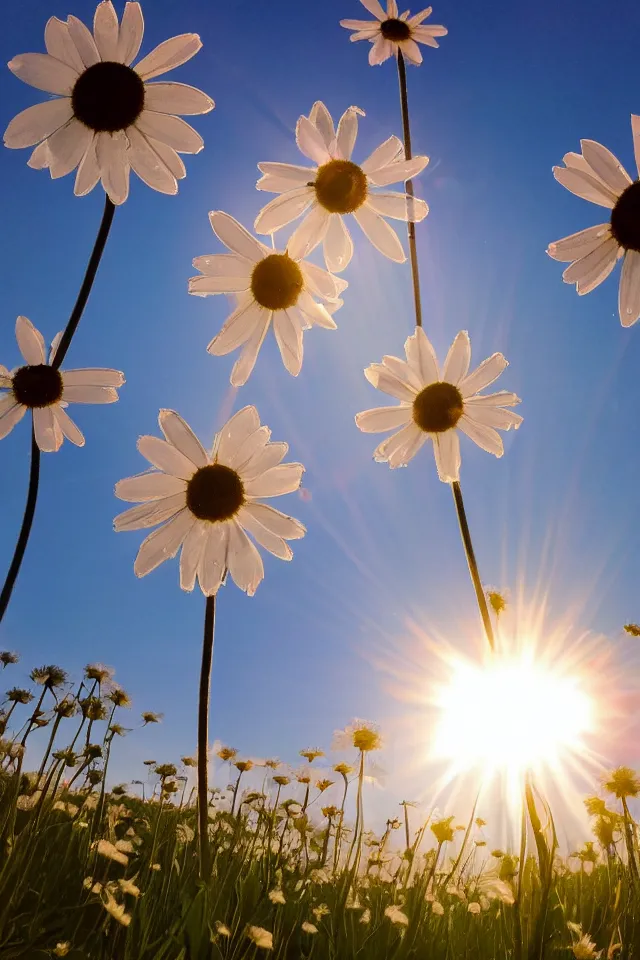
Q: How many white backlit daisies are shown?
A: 8